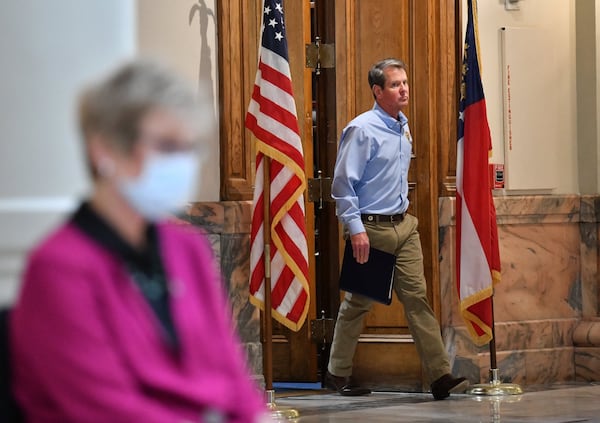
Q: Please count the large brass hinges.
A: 3